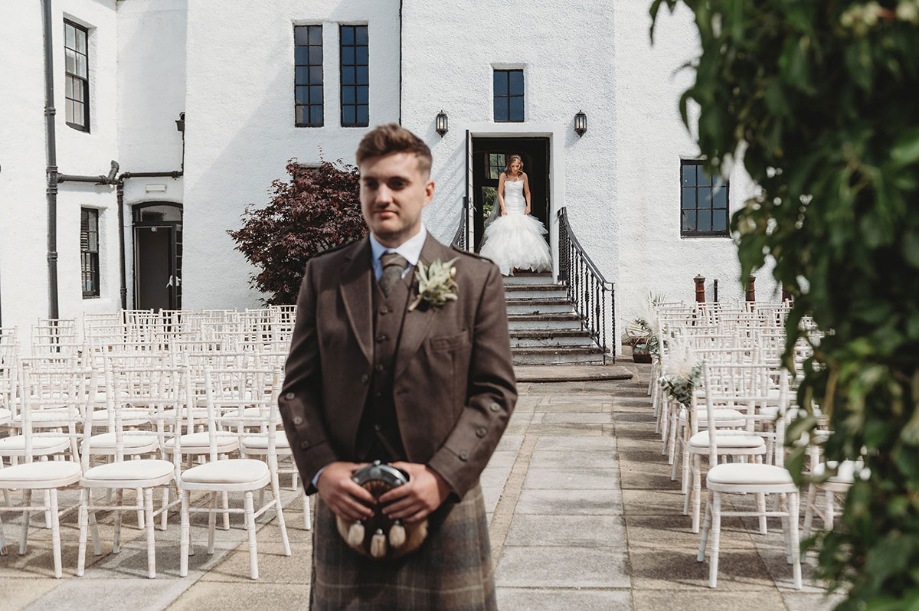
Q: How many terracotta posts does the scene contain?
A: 3